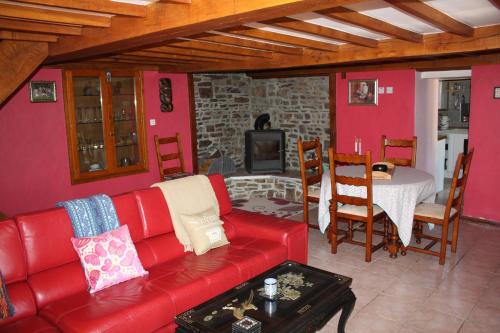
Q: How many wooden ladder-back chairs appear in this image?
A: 5